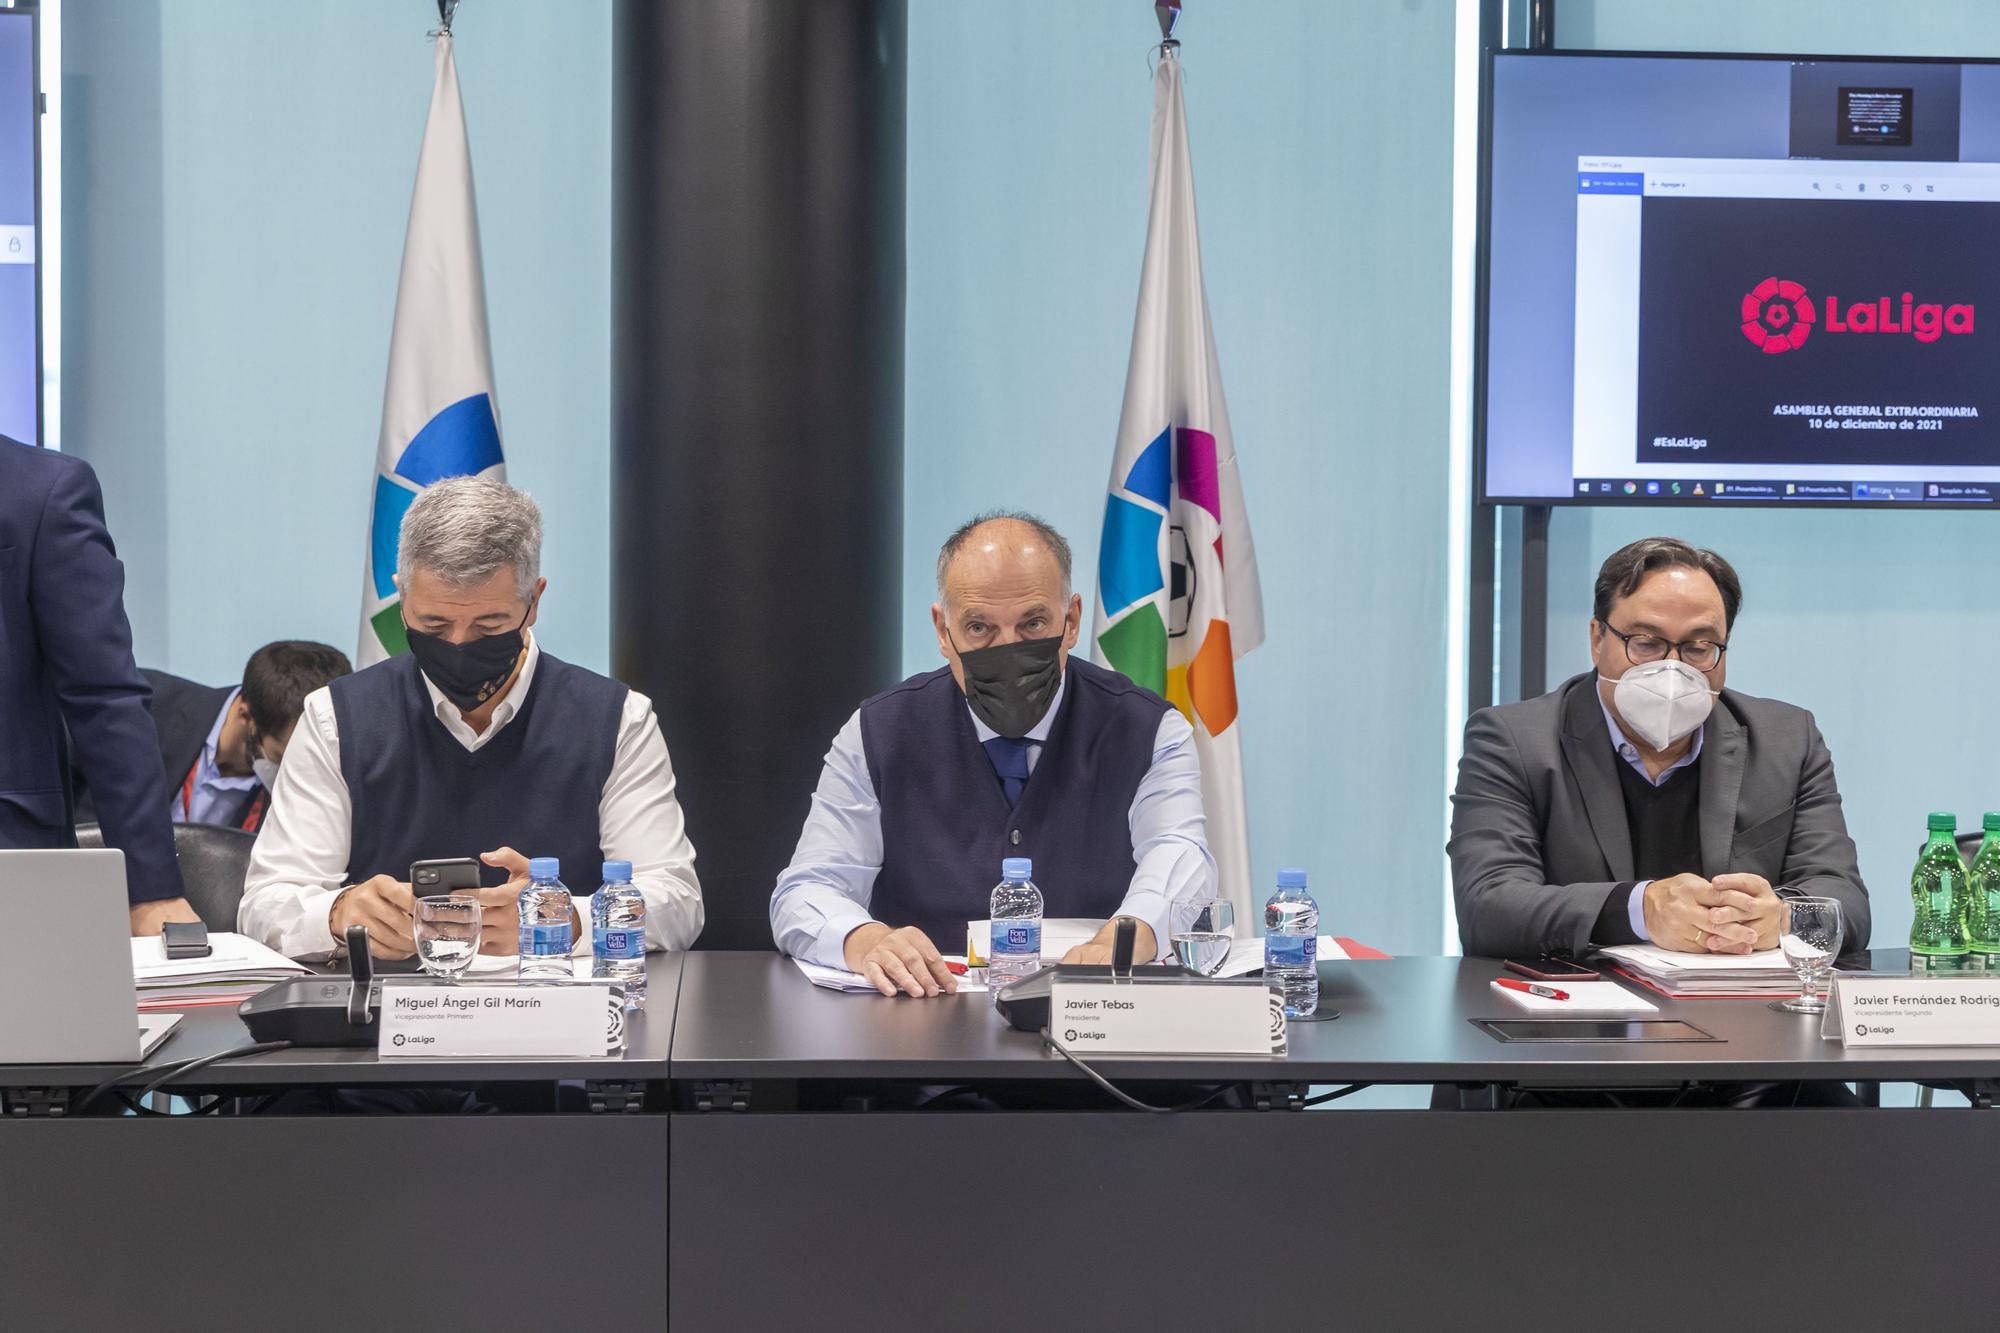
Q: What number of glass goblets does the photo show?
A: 3